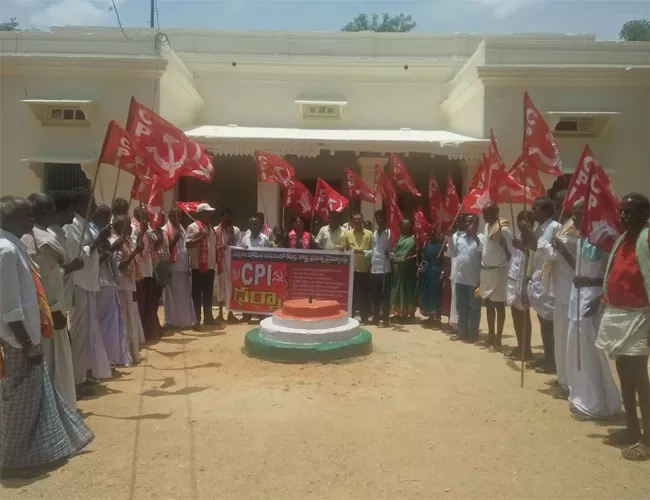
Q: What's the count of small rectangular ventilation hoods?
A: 3